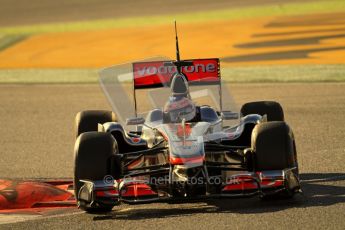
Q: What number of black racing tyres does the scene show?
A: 4